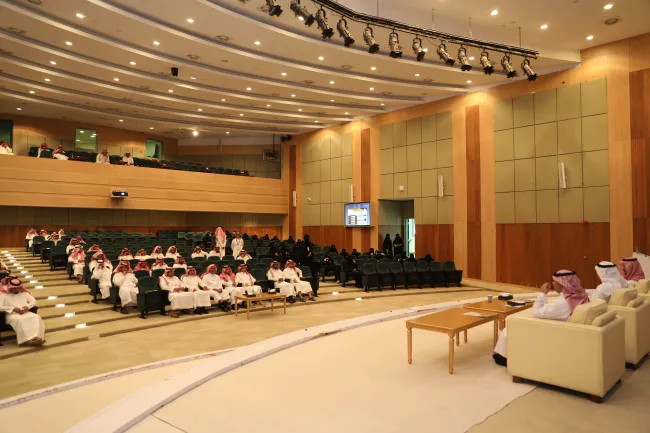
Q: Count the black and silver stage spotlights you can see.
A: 12